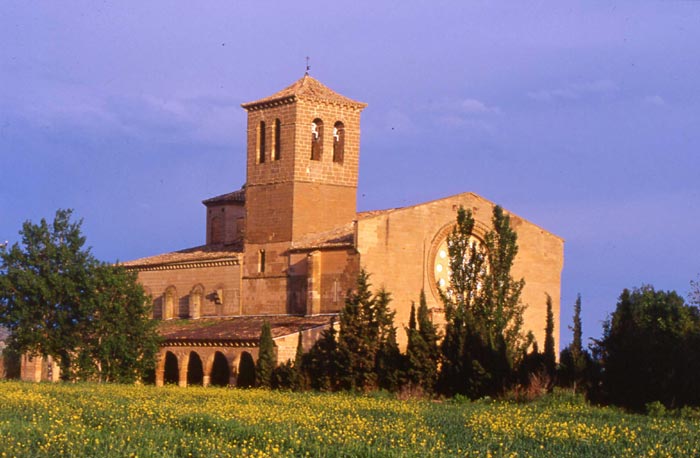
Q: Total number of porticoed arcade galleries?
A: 1